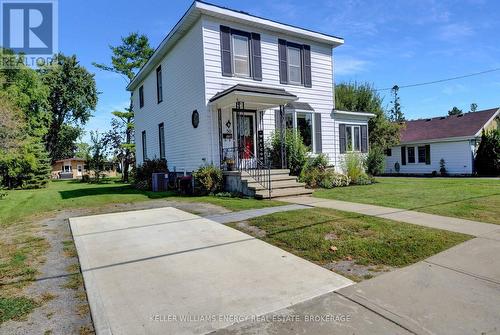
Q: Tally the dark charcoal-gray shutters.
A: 8